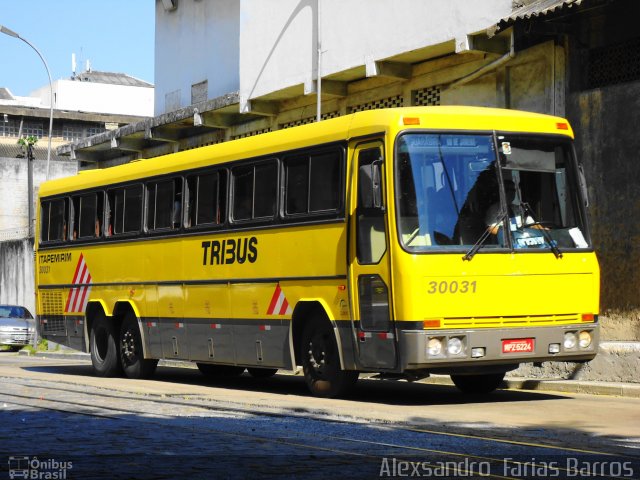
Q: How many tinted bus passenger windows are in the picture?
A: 7